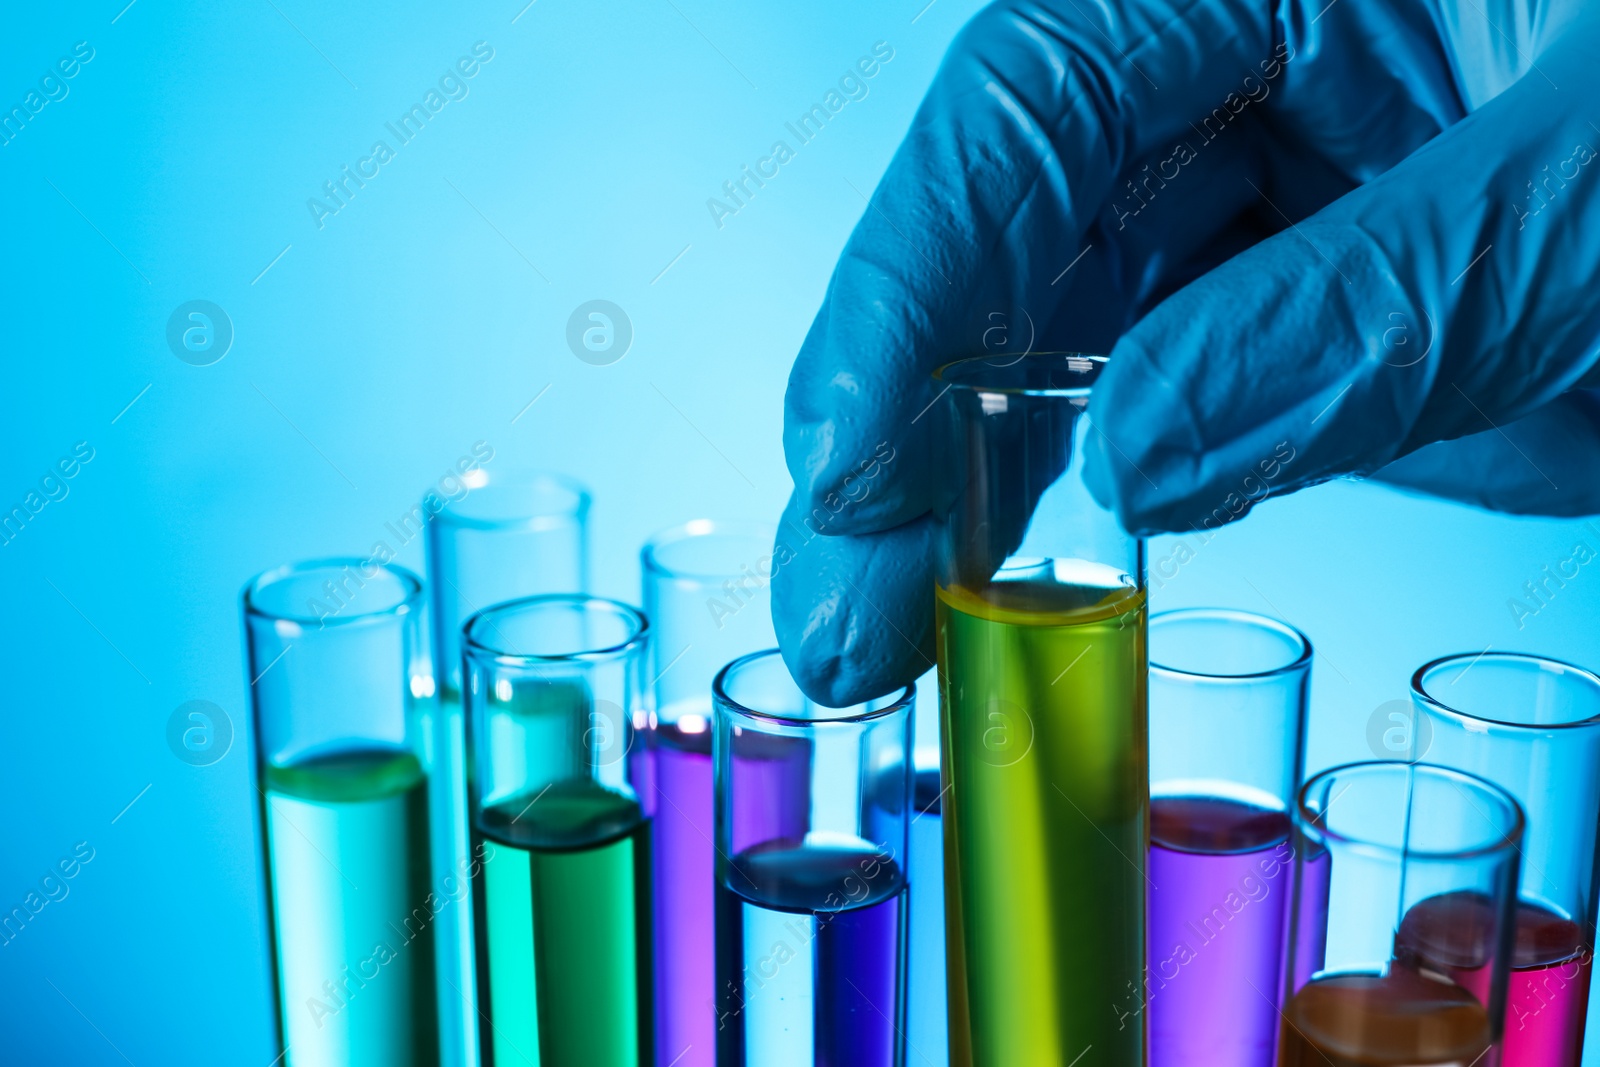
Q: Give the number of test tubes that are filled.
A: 10